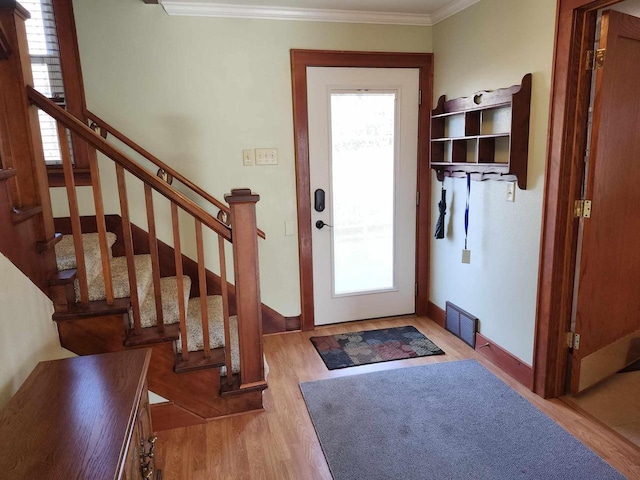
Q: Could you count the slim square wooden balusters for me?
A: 7